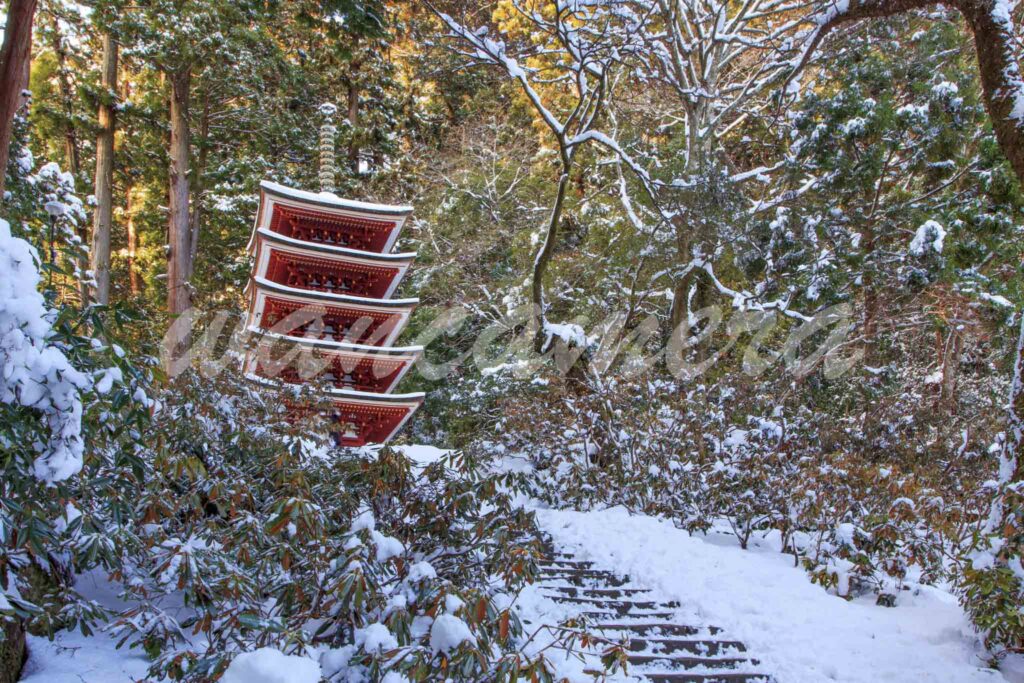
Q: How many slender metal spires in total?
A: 1